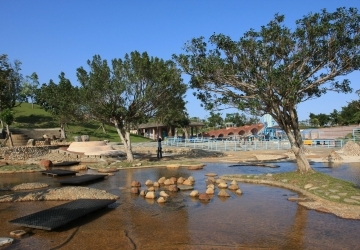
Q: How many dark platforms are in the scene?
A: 4